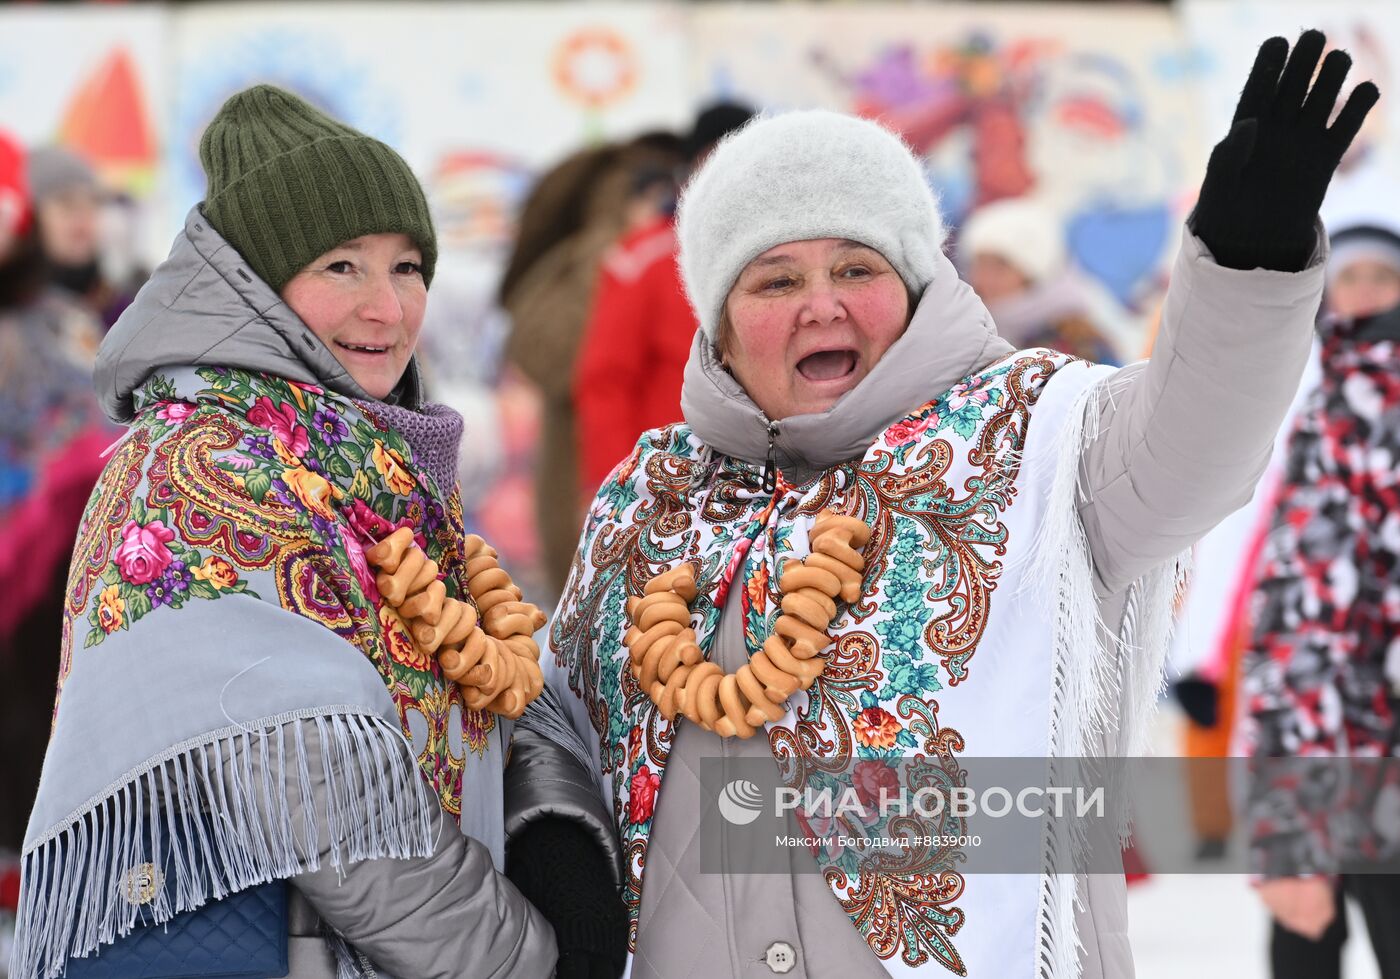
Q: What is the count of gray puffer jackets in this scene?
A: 2